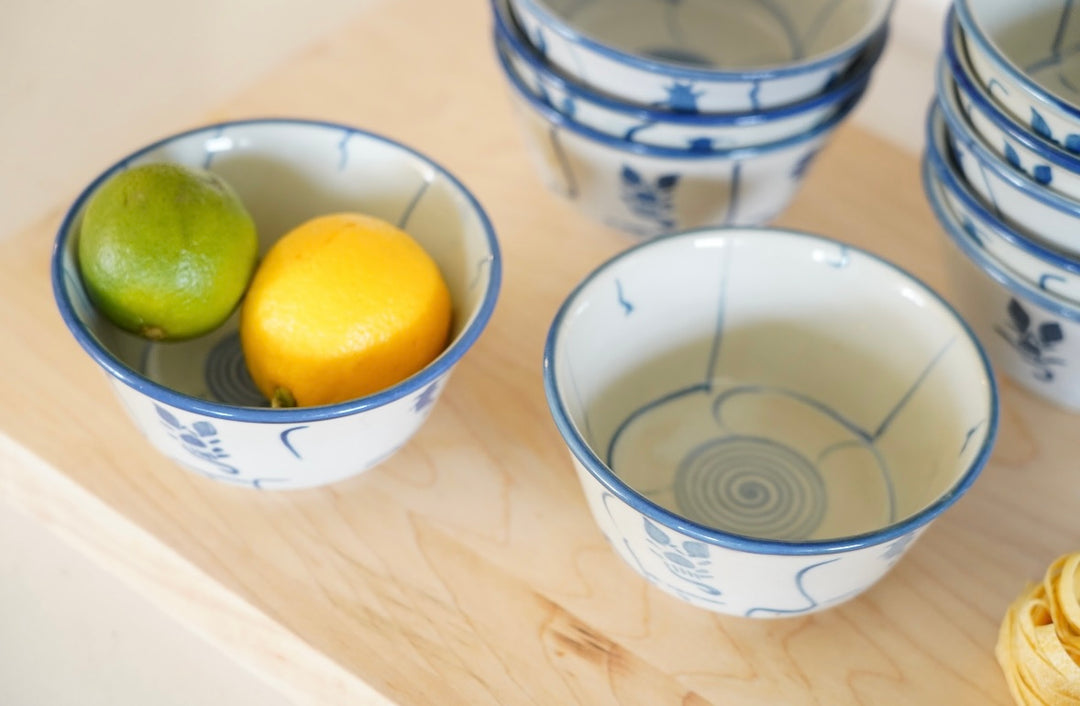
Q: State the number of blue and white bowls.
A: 10